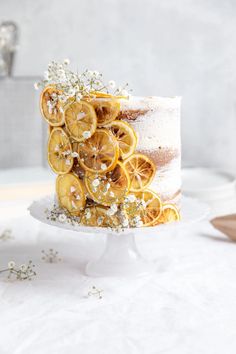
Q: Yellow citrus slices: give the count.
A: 12